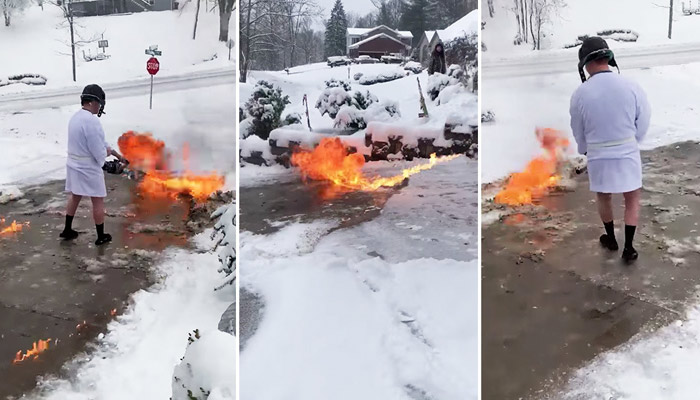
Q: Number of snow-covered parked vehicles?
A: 3